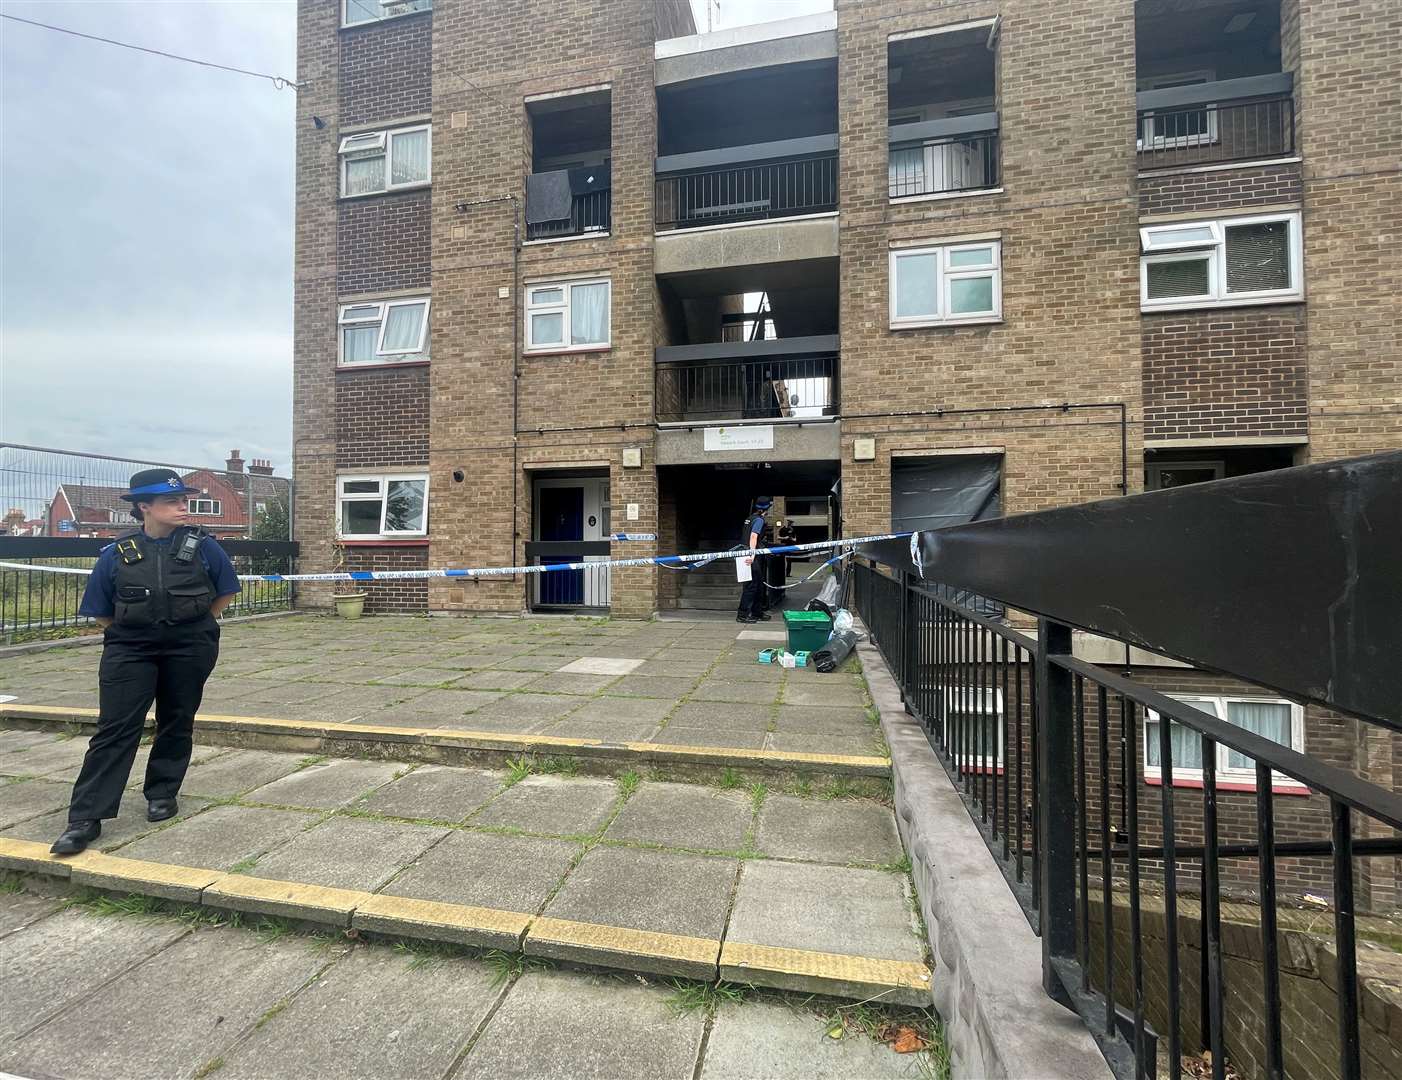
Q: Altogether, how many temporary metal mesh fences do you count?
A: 1